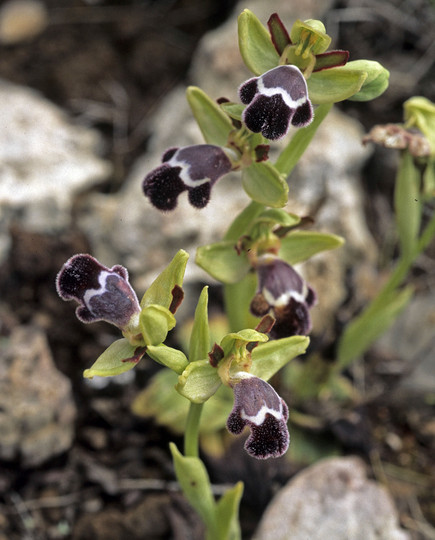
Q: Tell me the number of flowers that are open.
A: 5